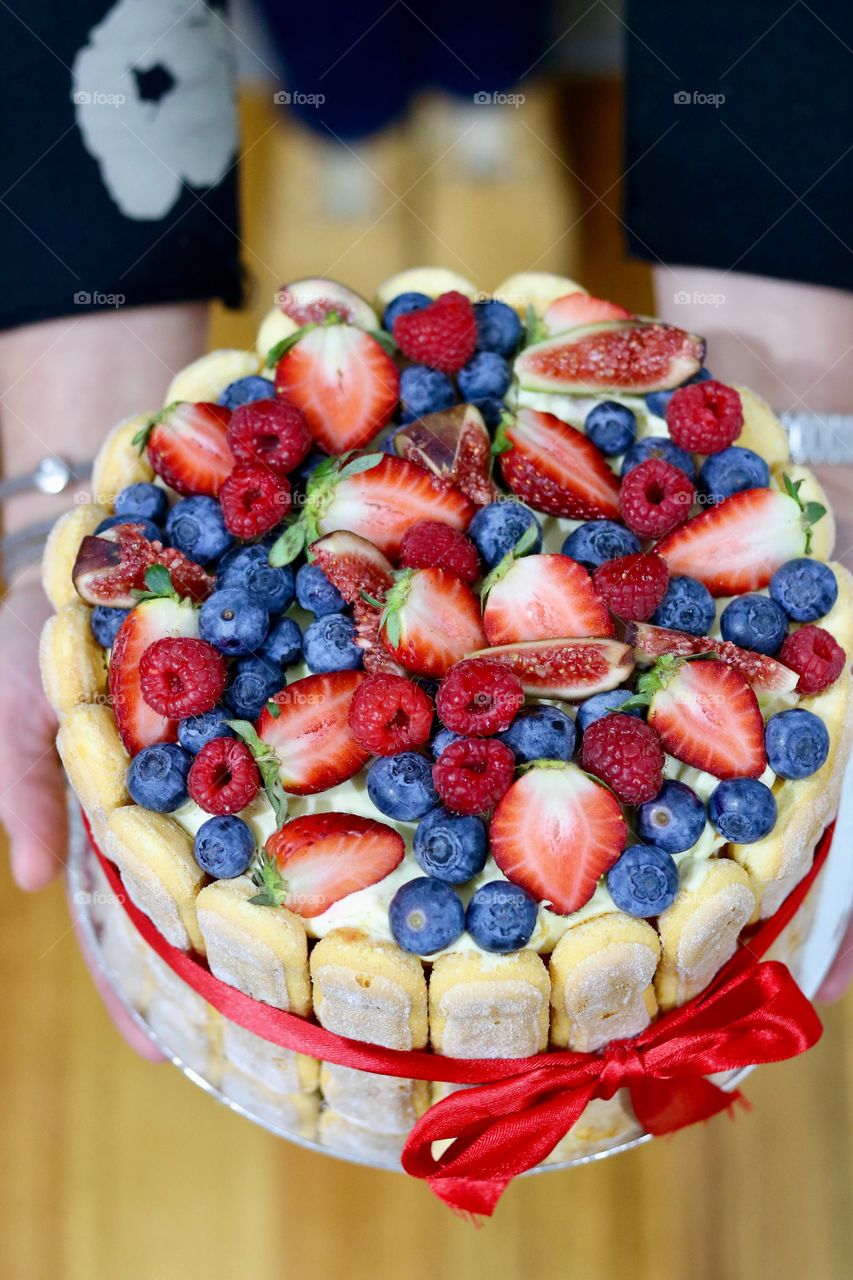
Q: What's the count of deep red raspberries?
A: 14